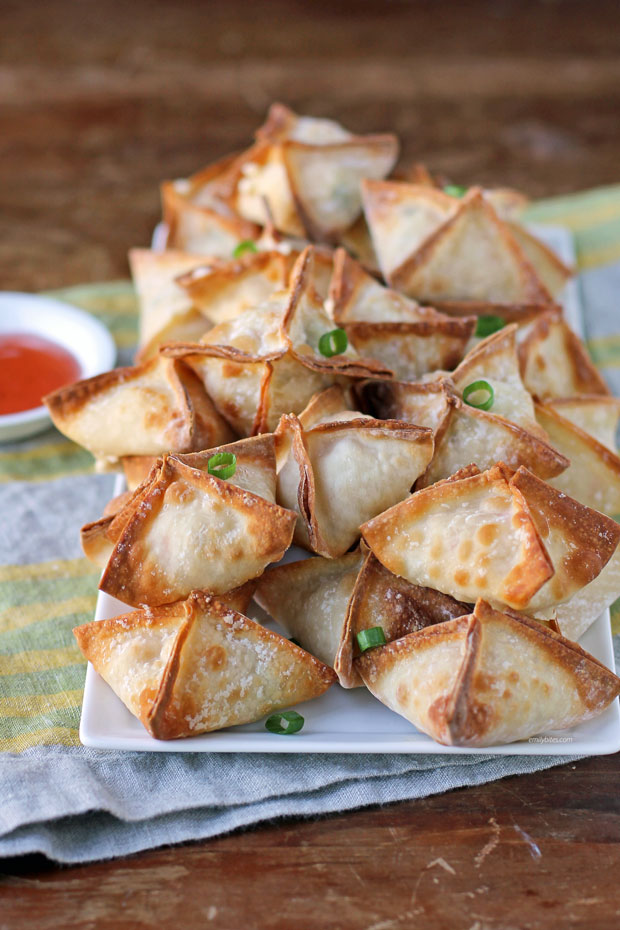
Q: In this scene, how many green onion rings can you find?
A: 8